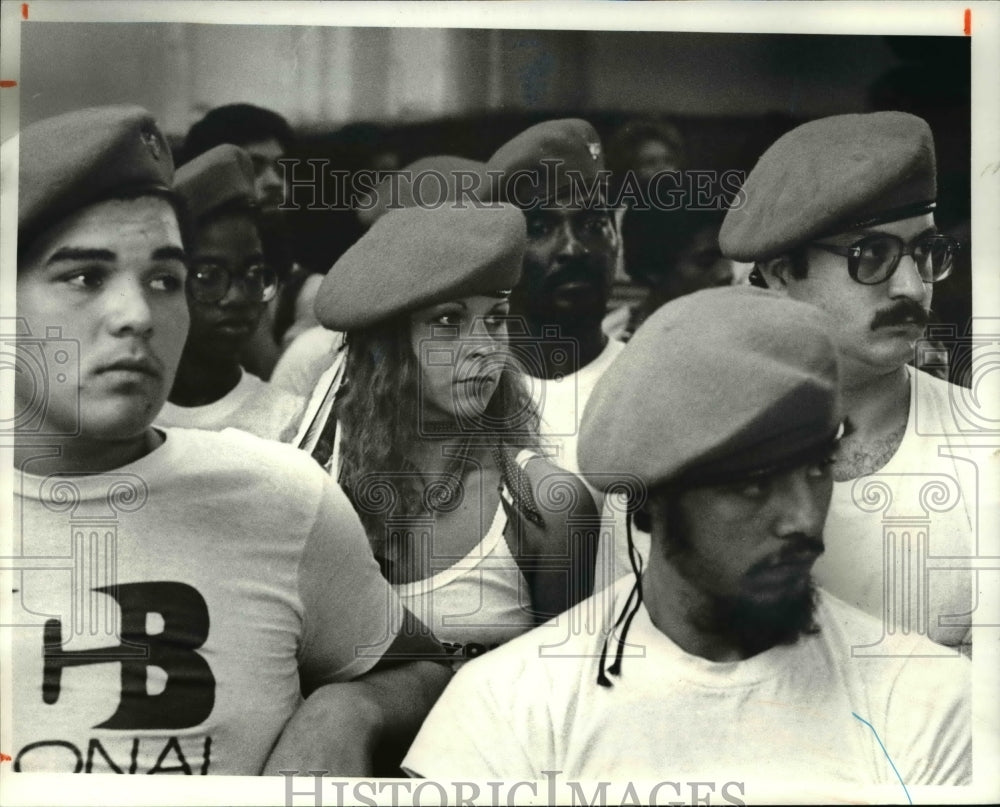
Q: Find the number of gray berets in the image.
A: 7